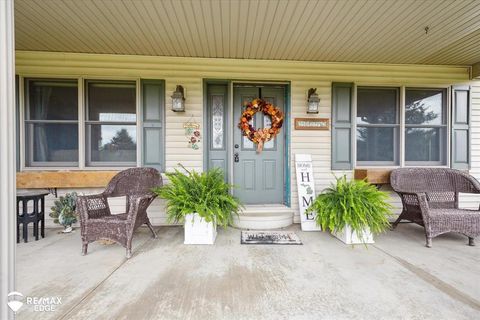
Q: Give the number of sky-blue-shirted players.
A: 0